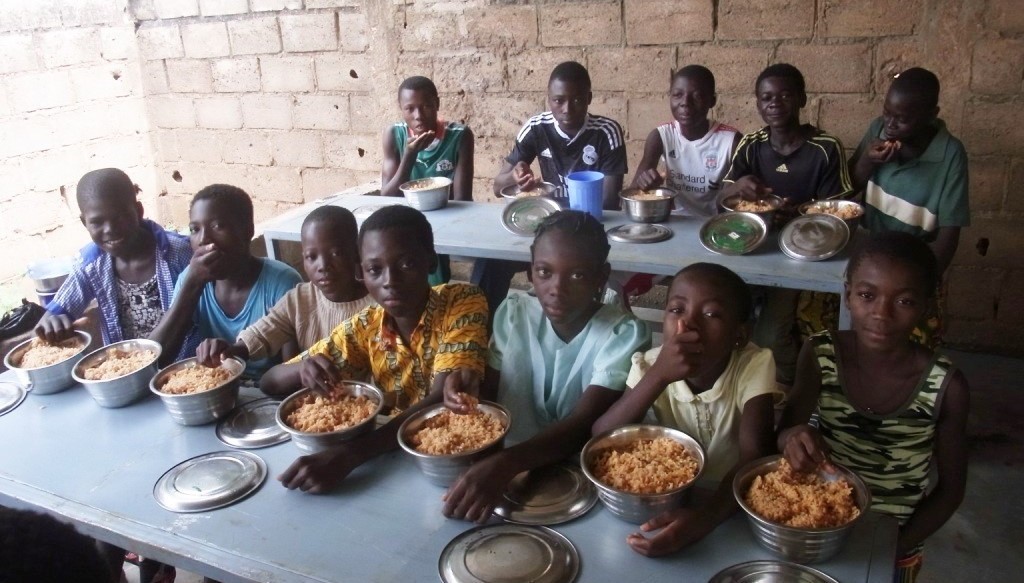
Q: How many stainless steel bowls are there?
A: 12